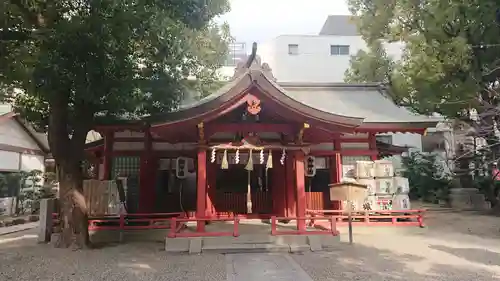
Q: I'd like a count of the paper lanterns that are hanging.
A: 2